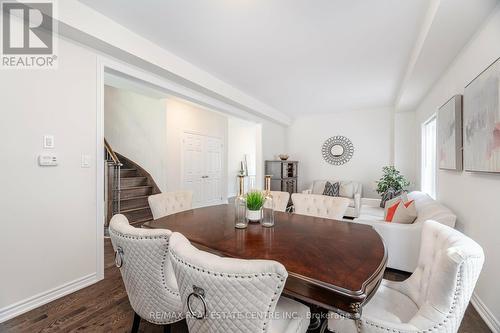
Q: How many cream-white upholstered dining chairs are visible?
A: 6